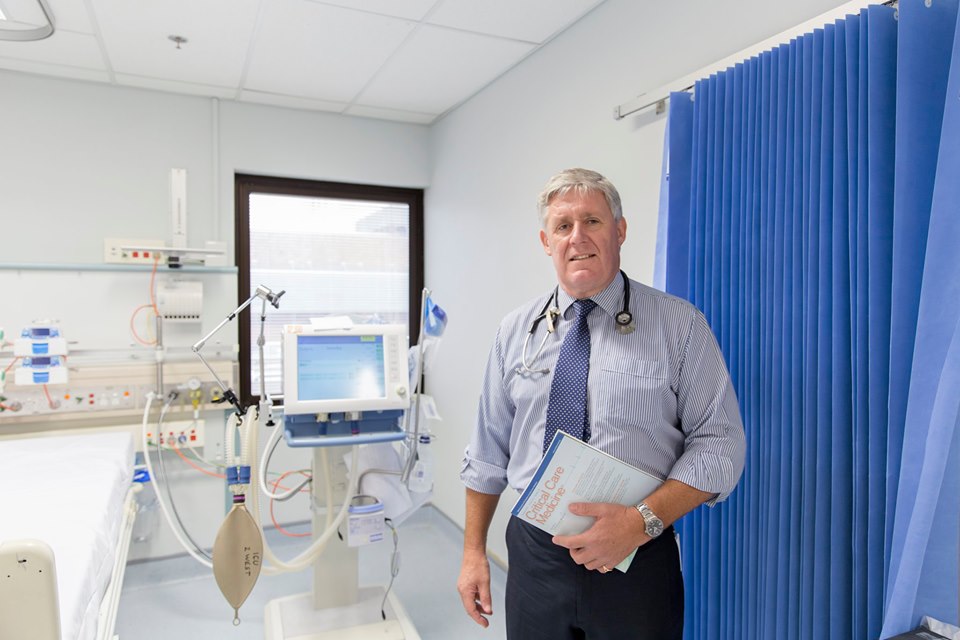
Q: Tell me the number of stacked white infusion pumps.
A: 2